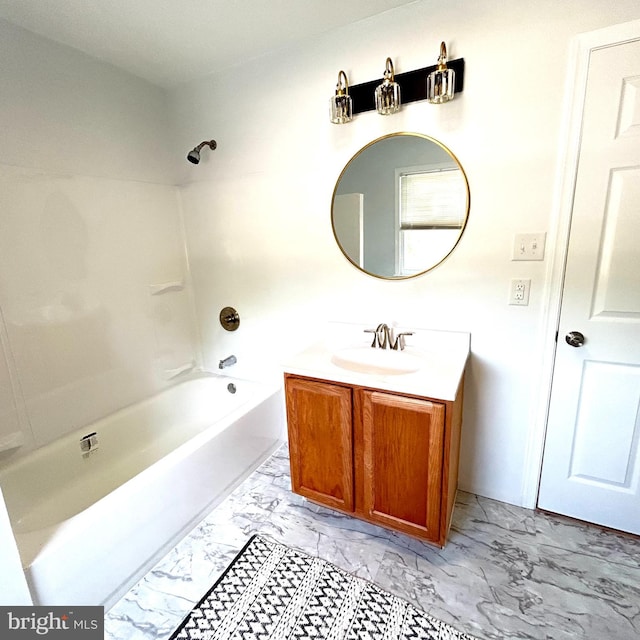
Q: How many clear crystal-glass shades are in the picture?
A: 3